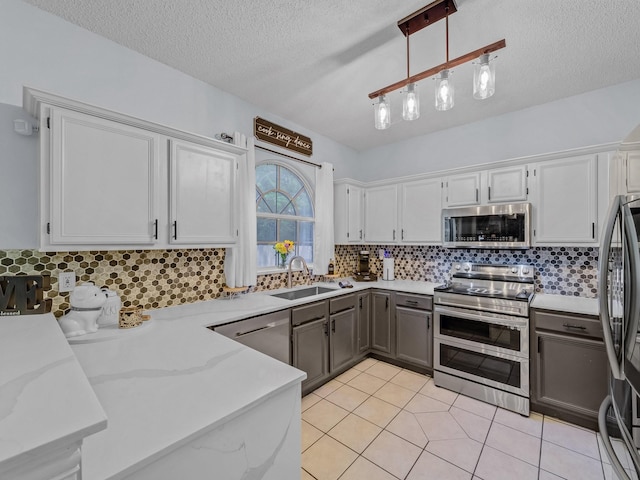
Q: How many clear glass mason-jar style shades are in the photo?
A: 4